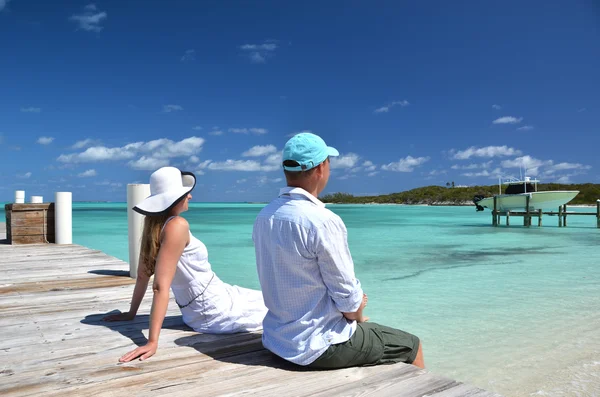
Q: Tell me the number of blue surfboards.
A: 0